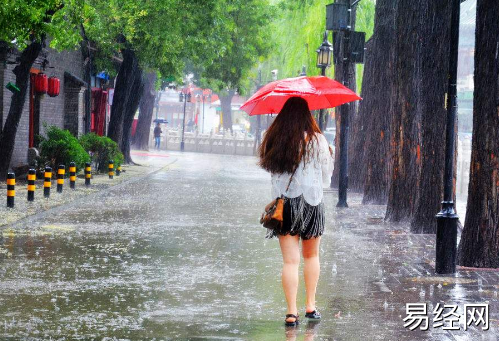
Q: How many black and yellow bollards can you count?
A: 8